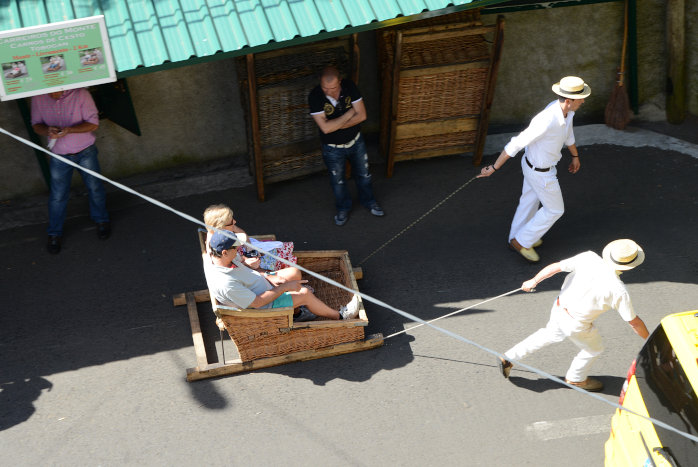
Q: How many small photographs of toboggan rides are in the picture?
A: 3